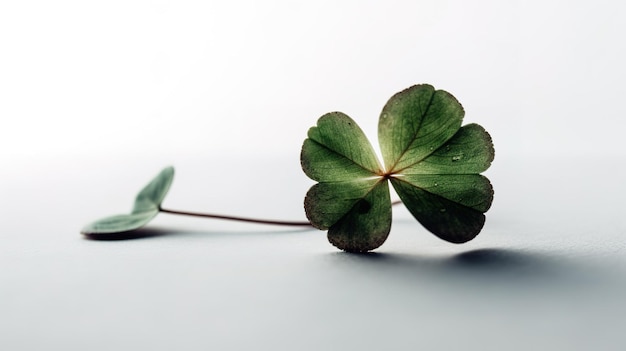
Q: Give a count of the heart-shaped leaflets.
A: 4